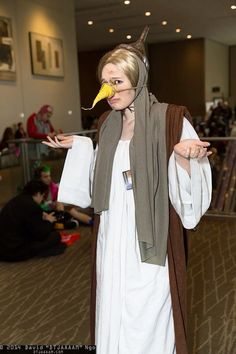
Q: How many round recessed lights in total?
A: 9